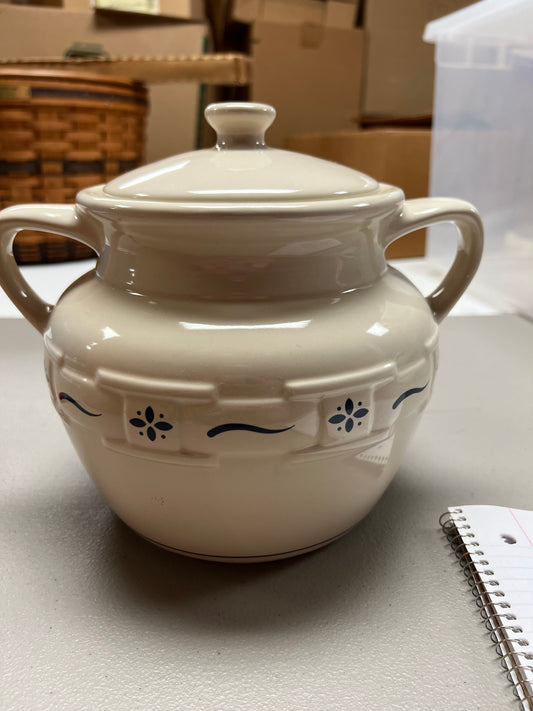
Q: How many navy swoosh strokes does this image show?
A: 3